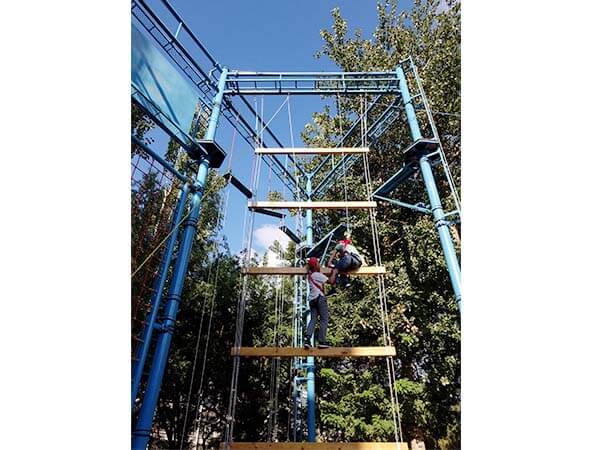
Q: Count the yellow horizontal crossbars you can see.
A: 5